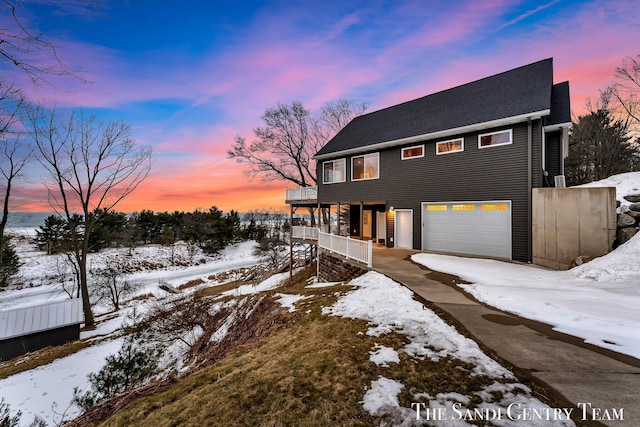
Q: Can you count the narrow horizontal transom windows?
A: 3